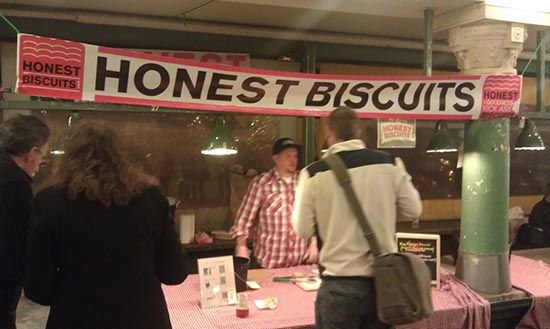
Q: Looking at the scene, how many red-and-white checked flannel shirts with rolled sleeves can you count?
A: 1